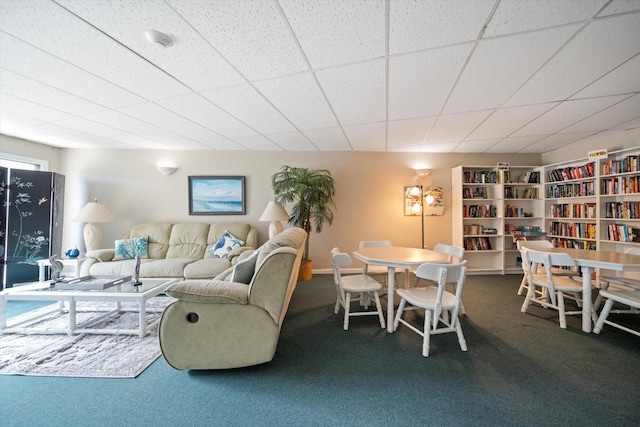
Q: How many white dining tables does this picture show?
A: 2